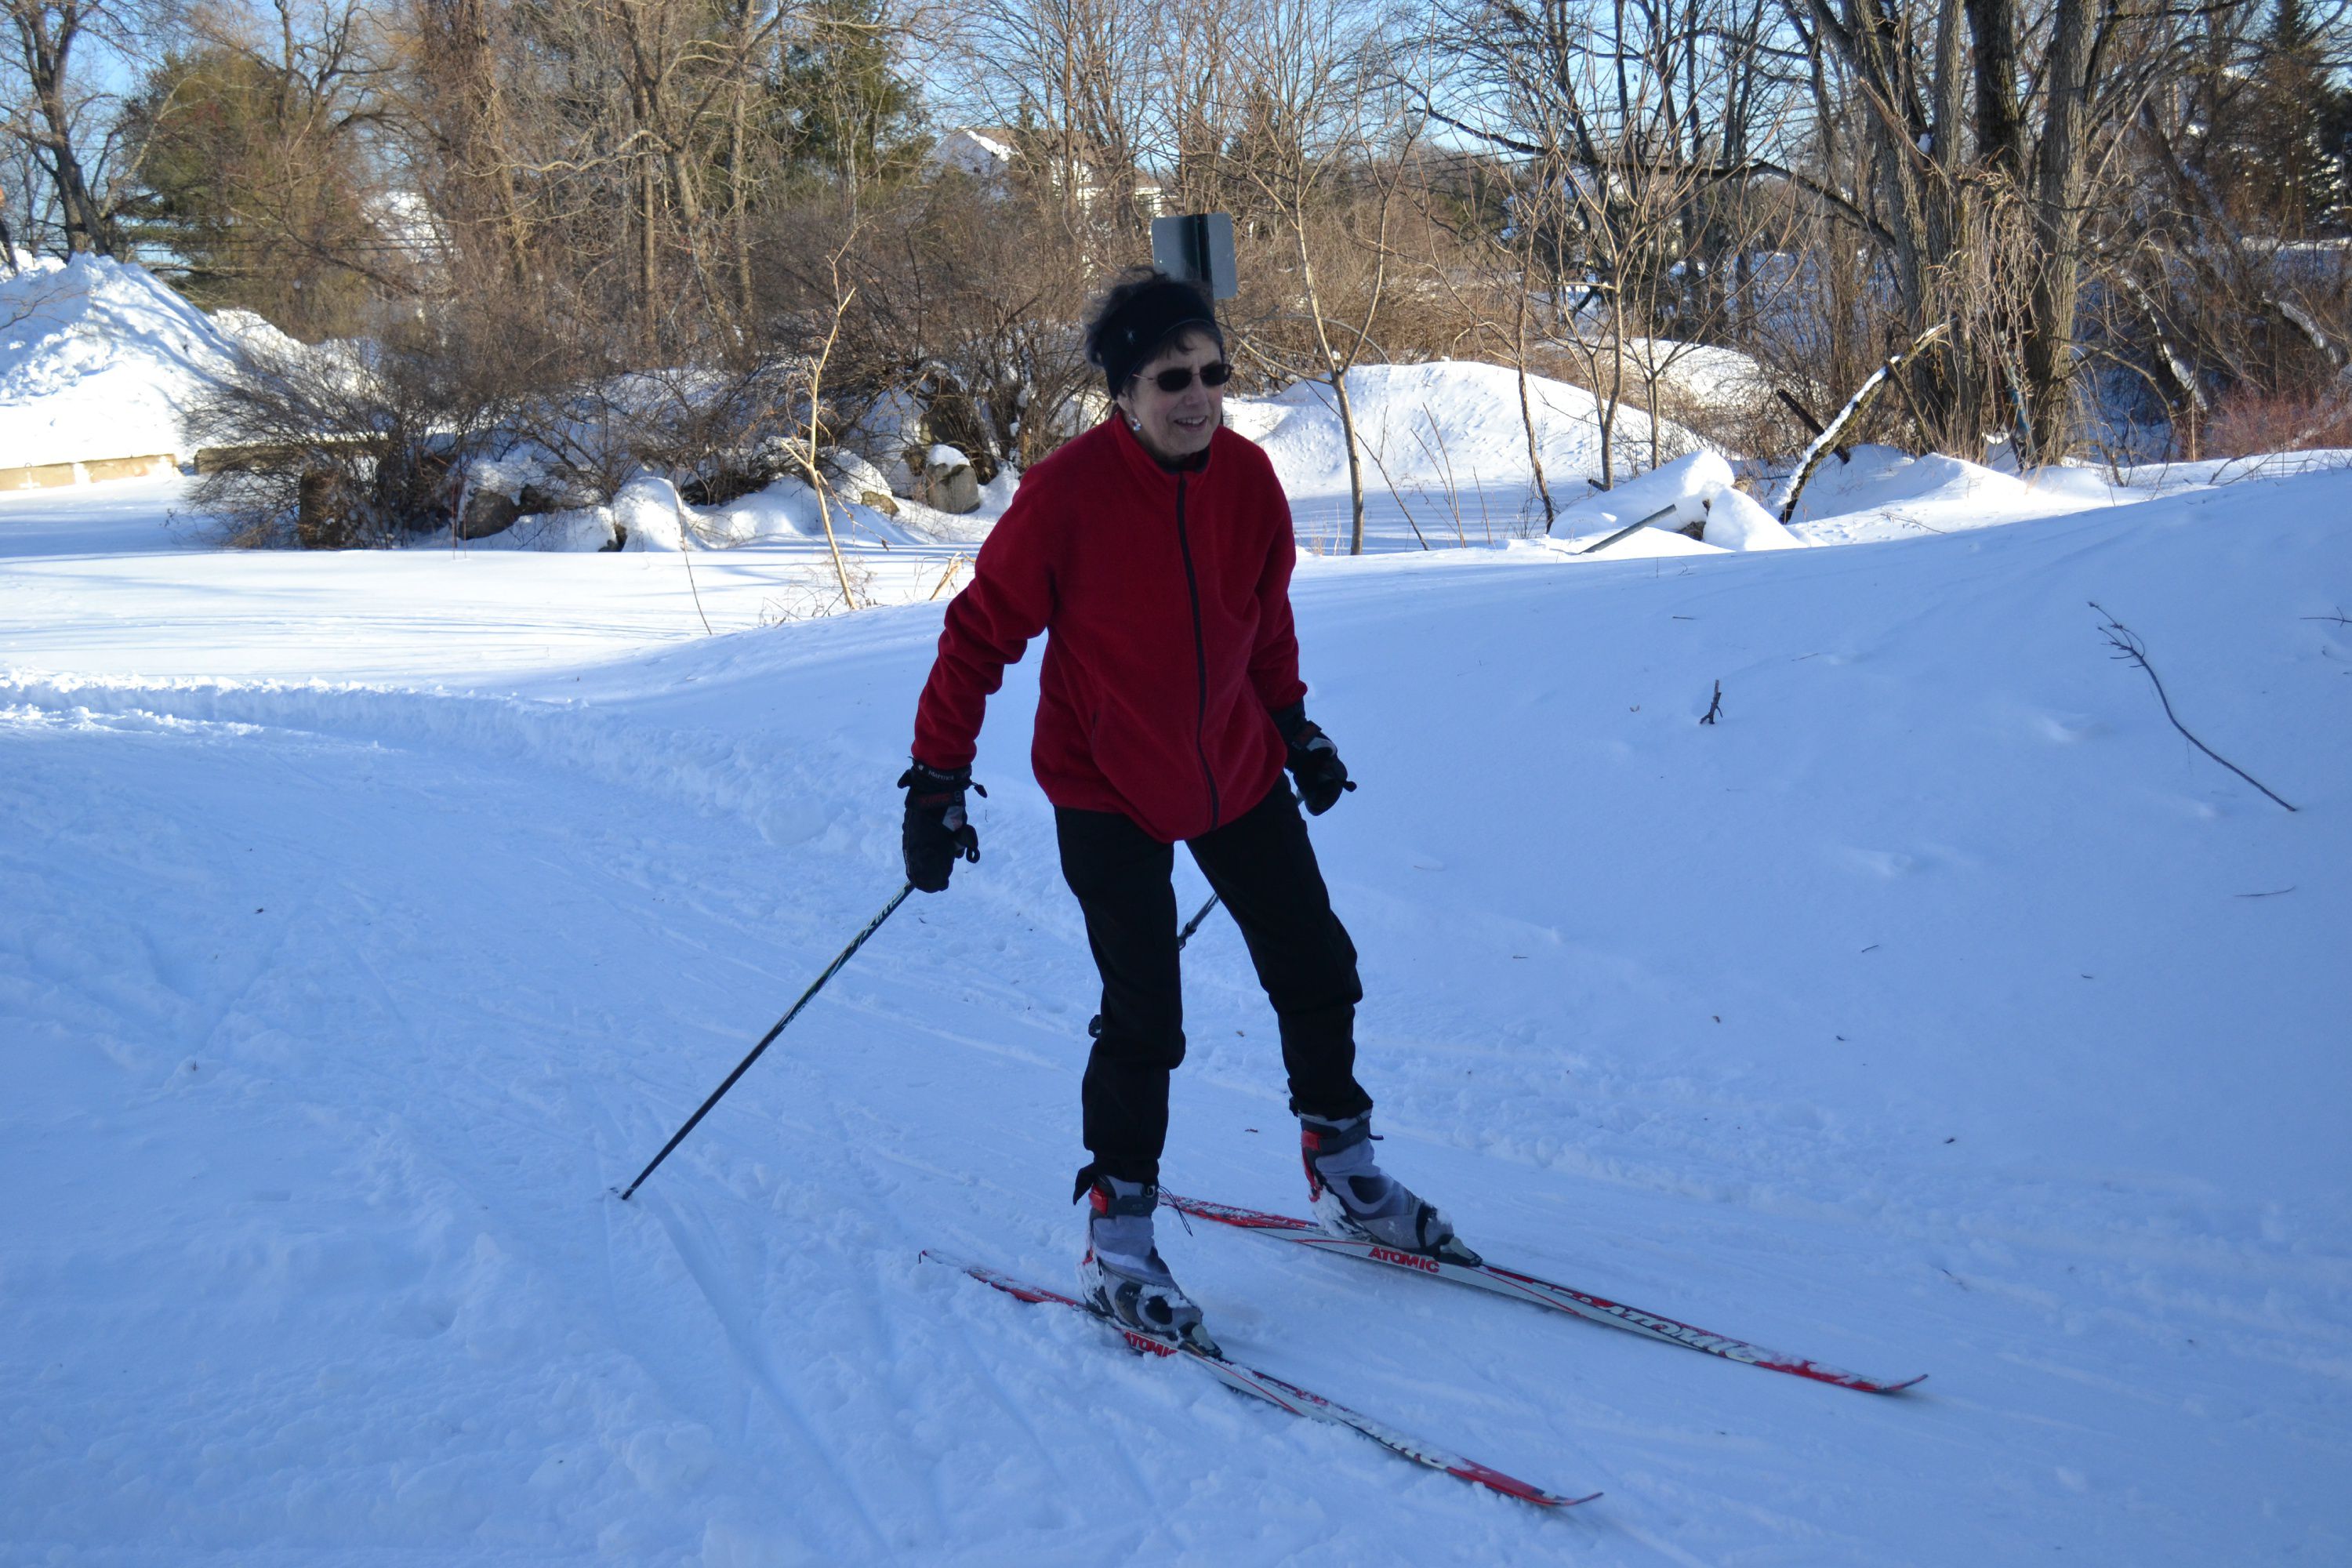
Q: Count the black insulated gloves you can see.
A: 2